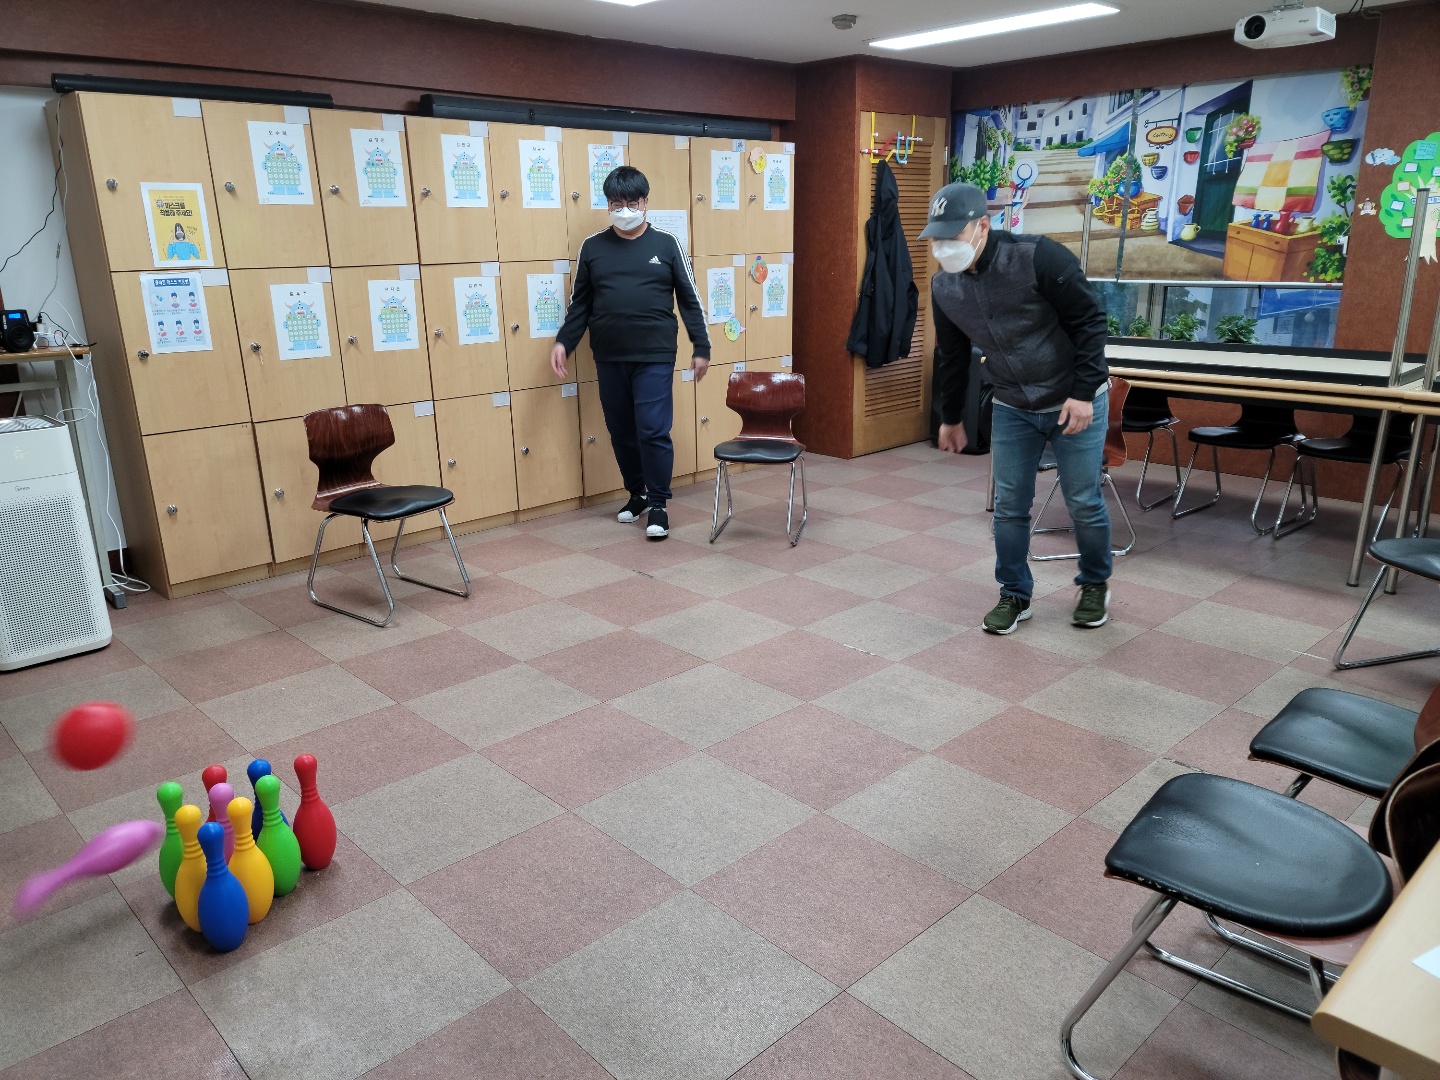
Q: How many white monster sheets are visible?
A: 13